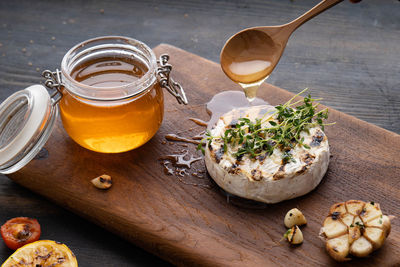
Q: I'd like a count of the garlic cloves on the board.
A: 3